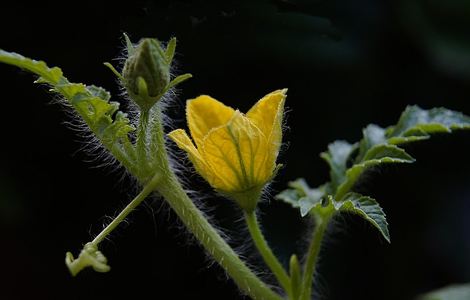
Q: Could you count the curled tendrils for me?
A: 1